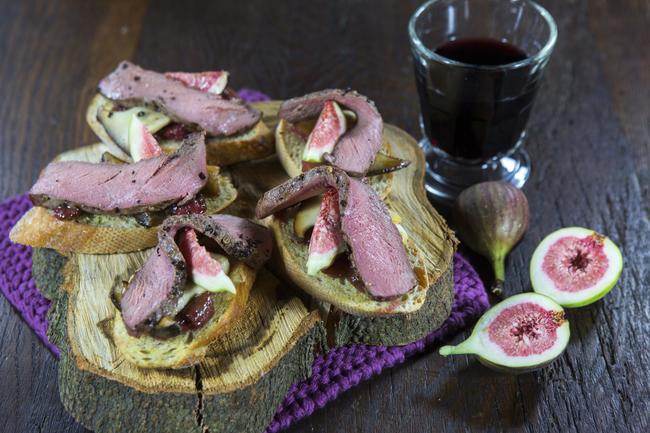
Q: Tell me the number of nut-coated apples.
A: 0